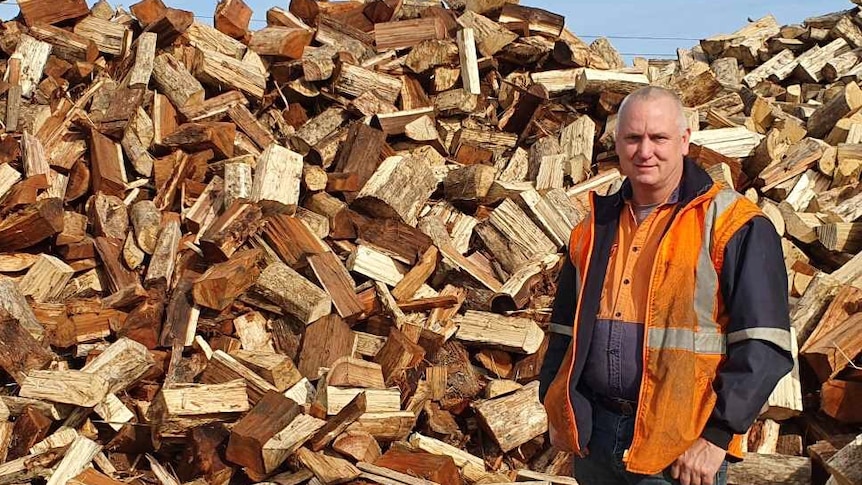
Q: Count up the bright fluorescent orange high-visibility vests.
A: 1